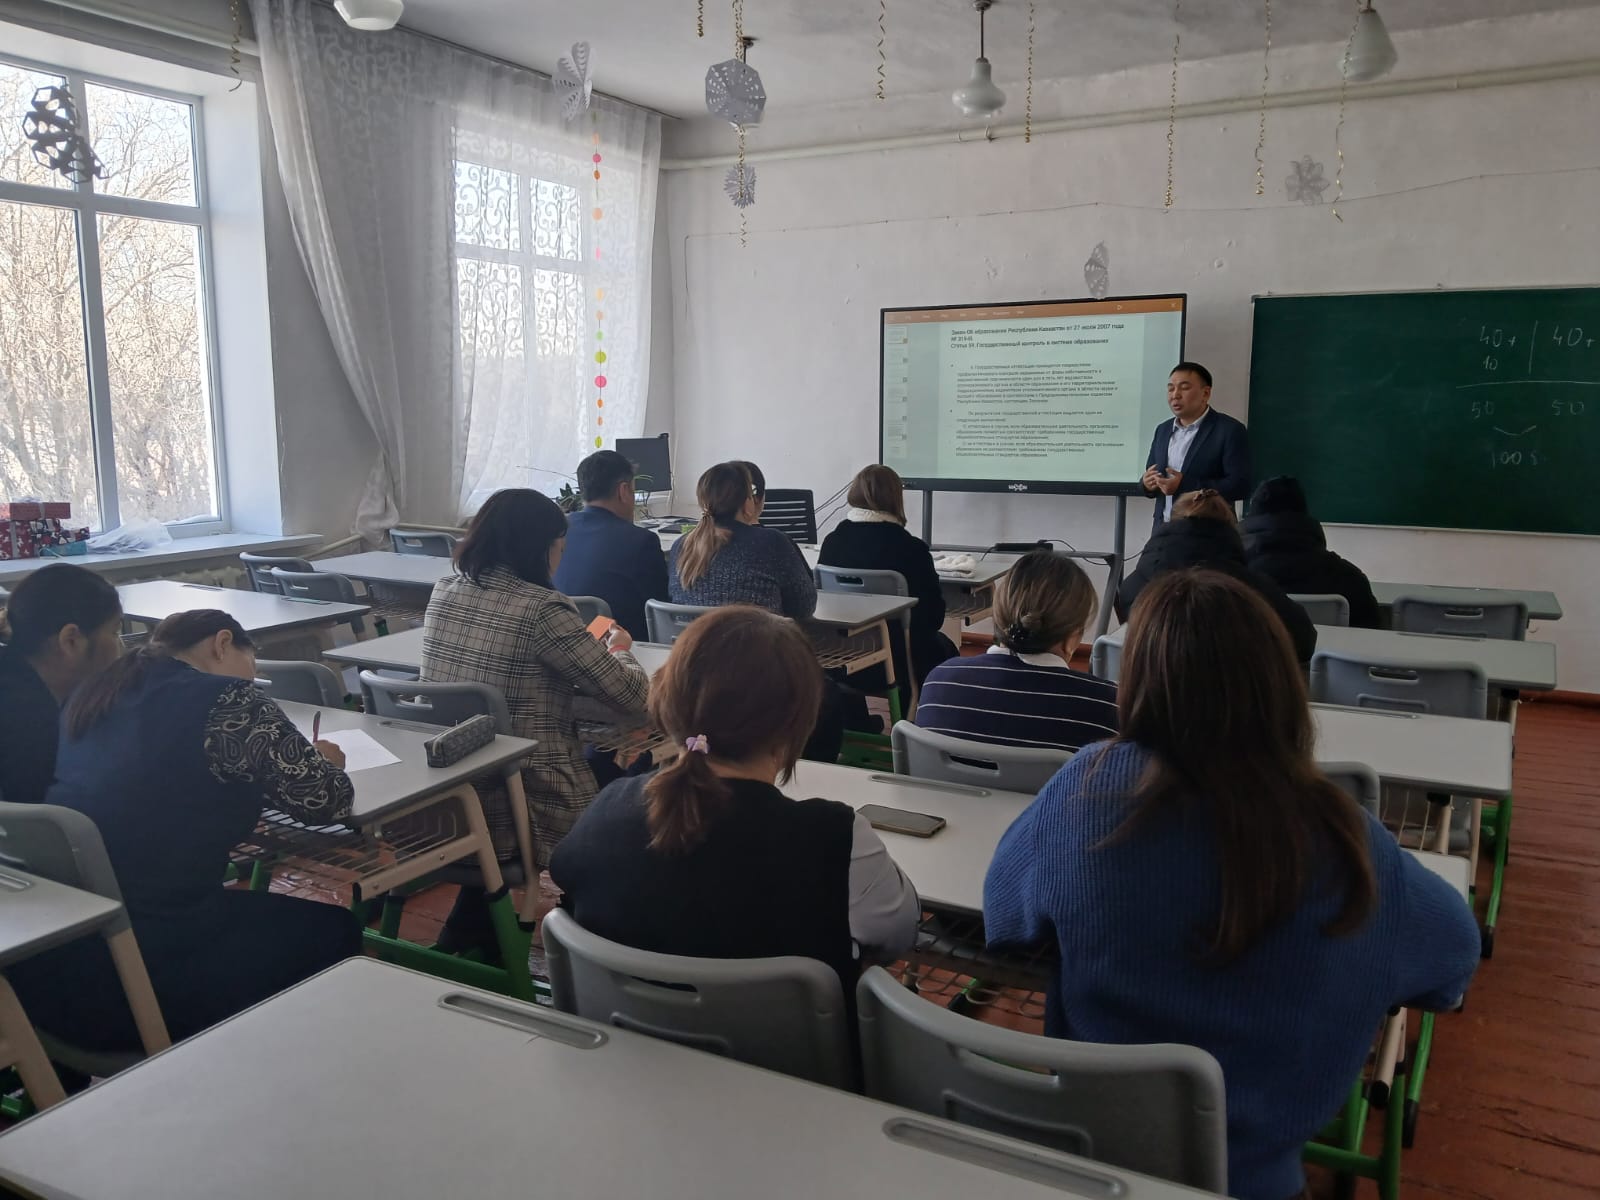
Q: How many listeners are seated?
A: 12